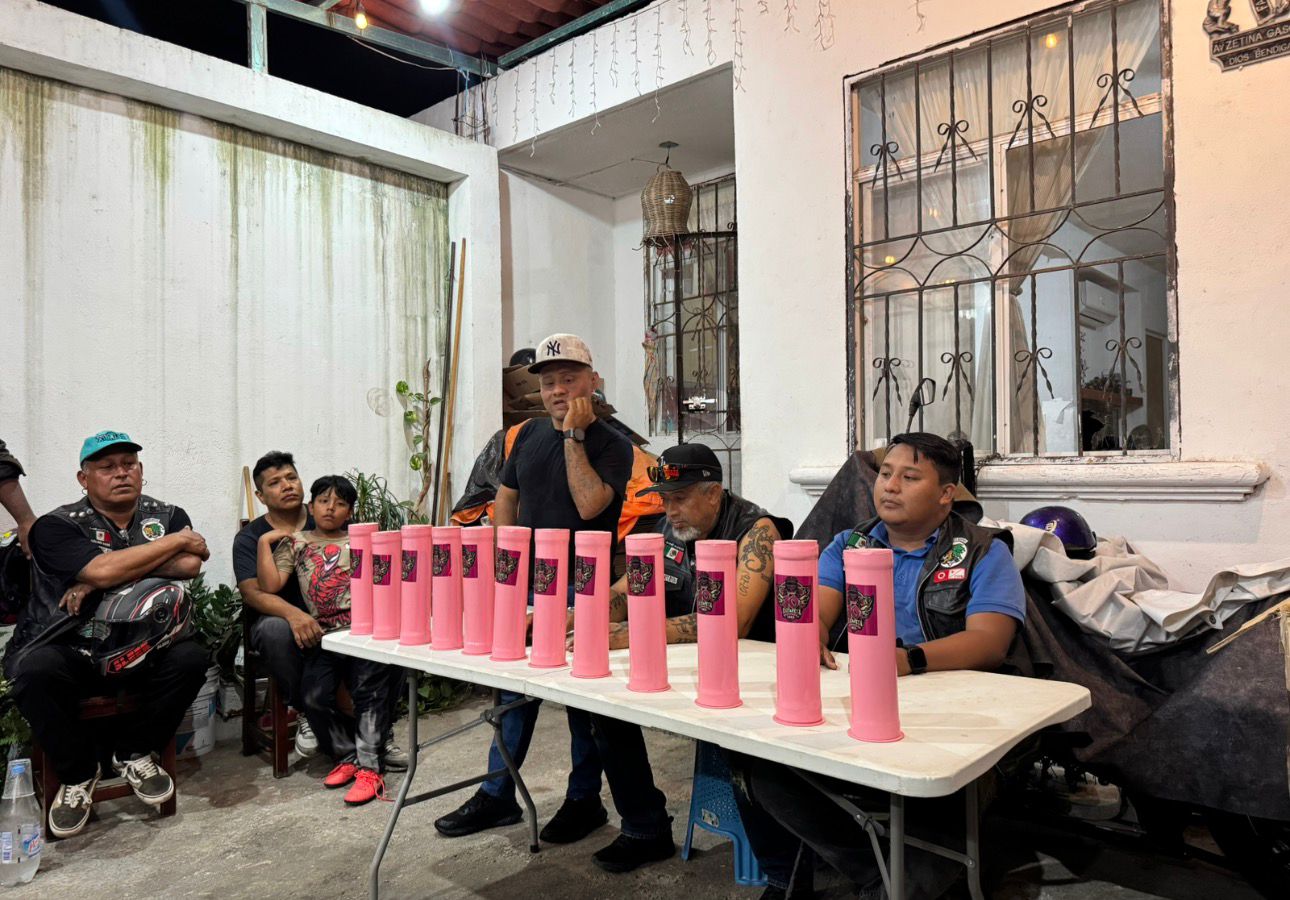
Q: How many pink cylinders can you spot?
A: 12